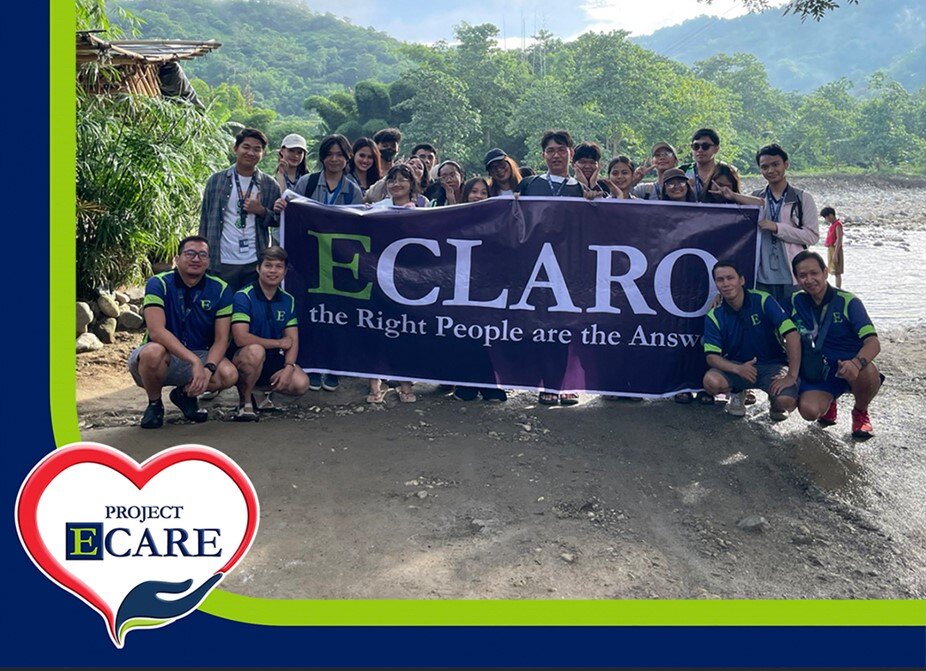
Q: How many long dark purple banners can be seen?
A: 1